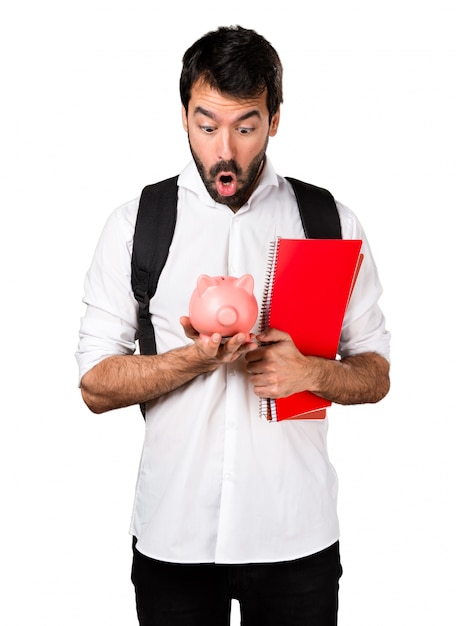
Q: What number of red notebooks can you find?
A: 2